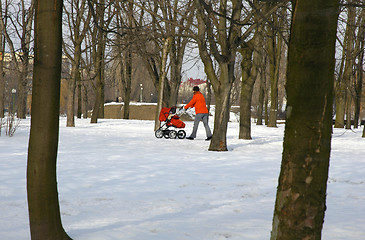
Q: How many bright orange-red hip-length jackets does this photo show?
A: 1